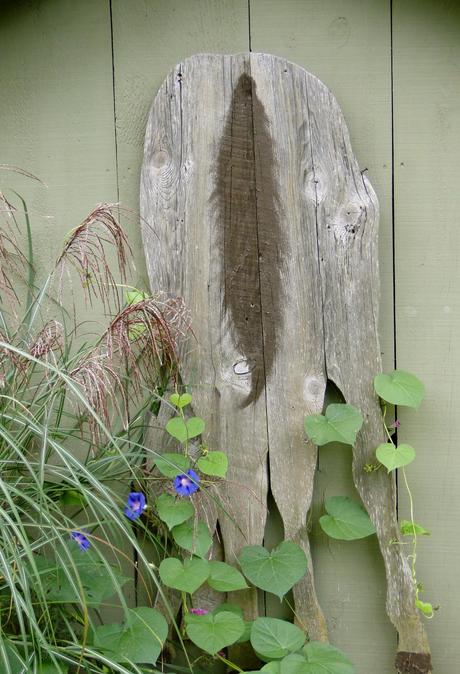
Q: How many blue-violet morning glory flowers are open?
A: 3